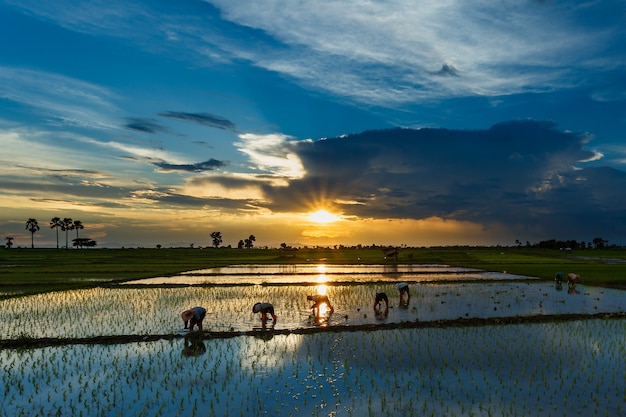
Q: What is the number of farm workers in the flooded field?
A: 7